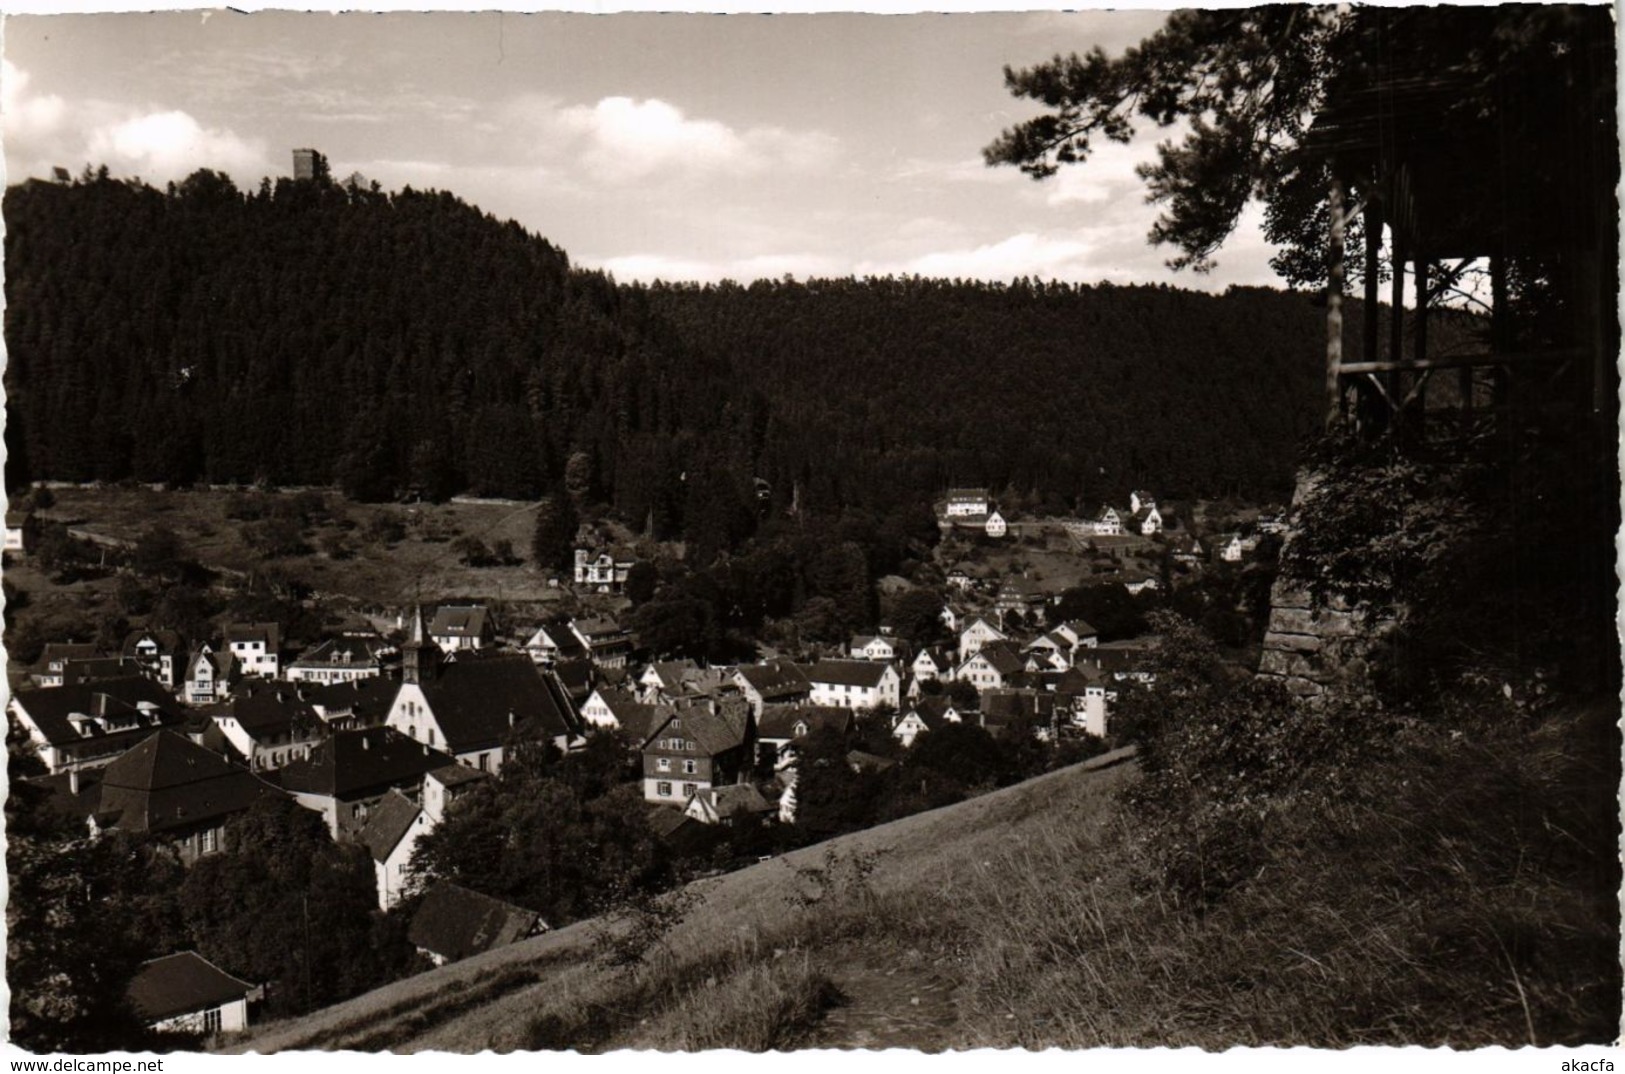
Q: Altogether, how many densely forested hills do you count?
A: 2